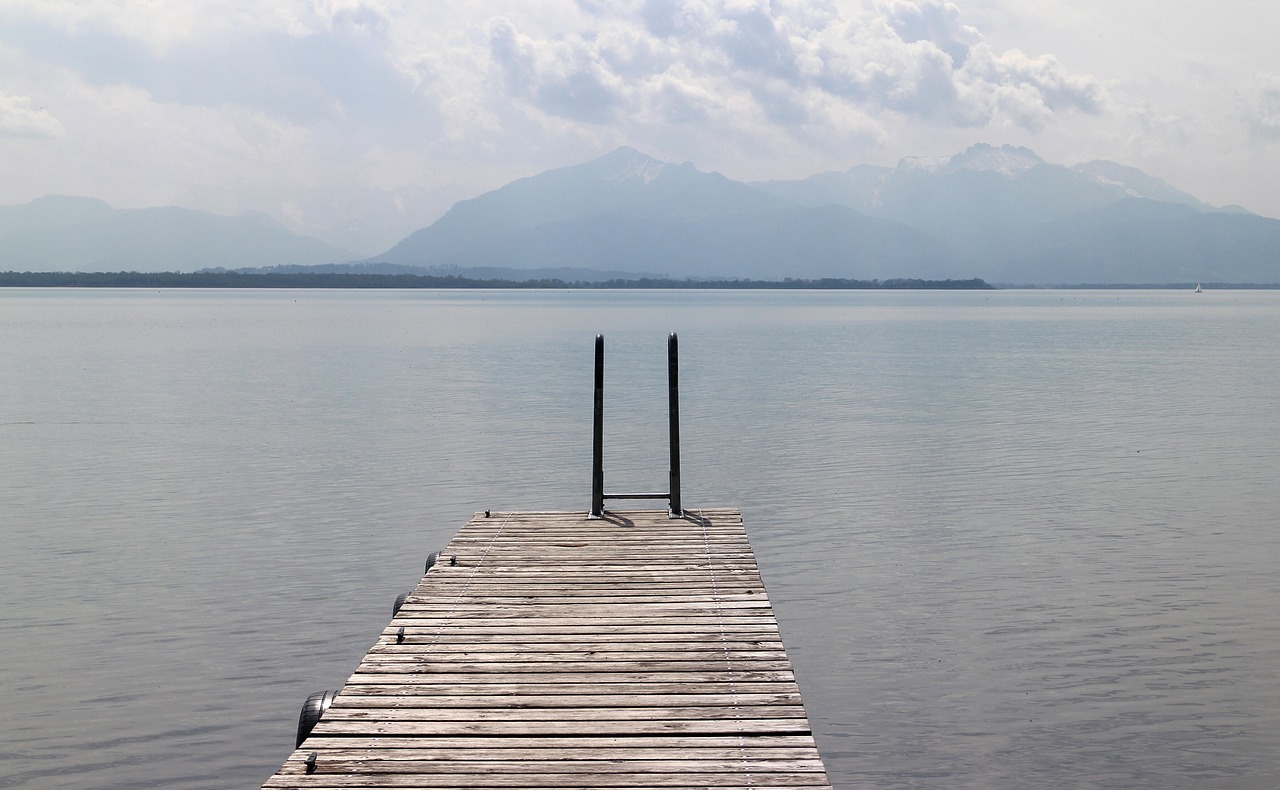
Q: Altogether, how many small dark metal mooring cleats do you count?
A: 4